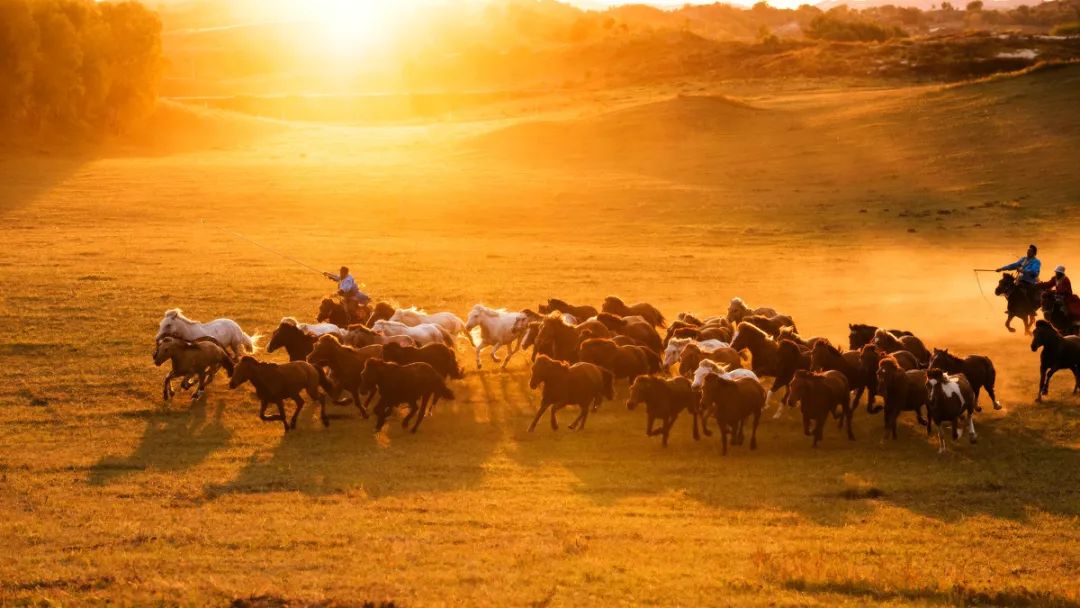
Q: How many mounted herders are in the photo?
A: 3